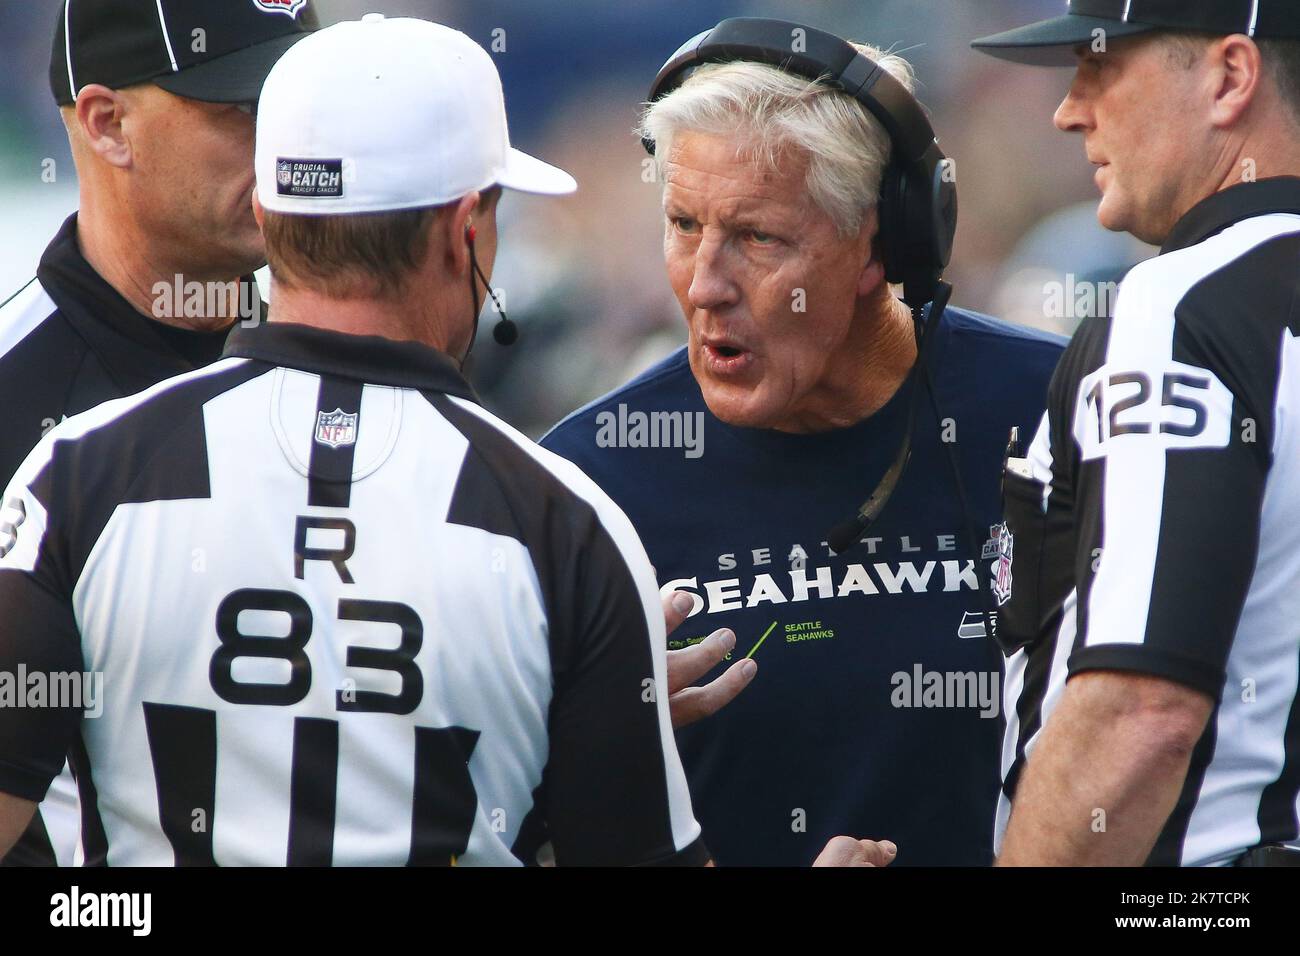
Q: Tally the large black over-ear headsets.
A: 1